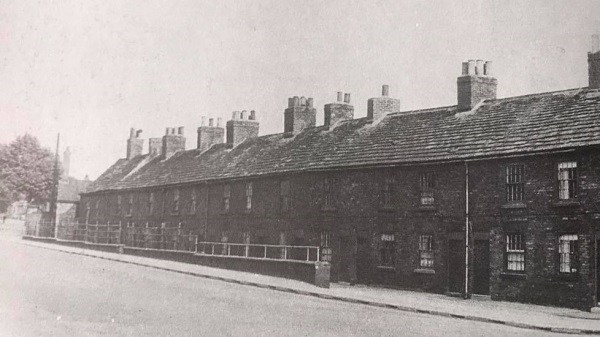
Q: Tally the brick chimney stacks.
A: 10